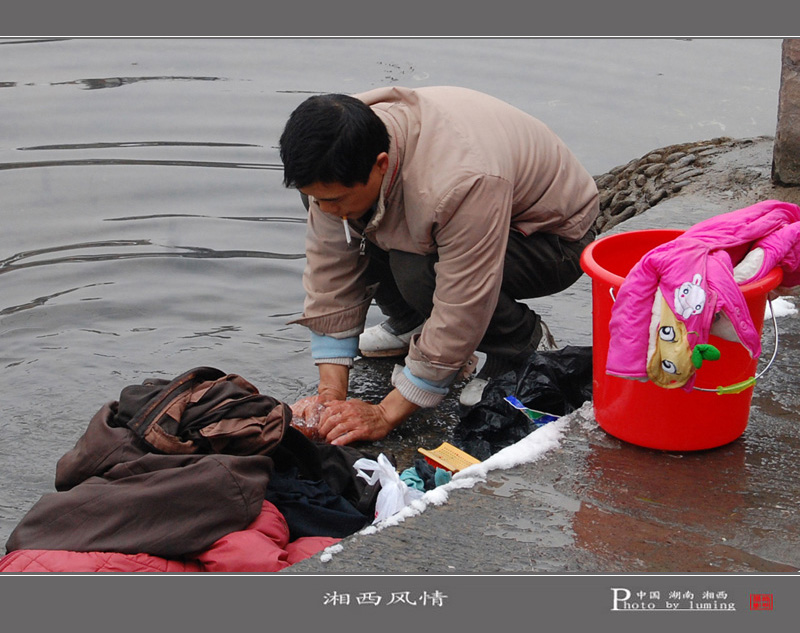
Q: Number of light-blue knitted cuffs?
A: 2